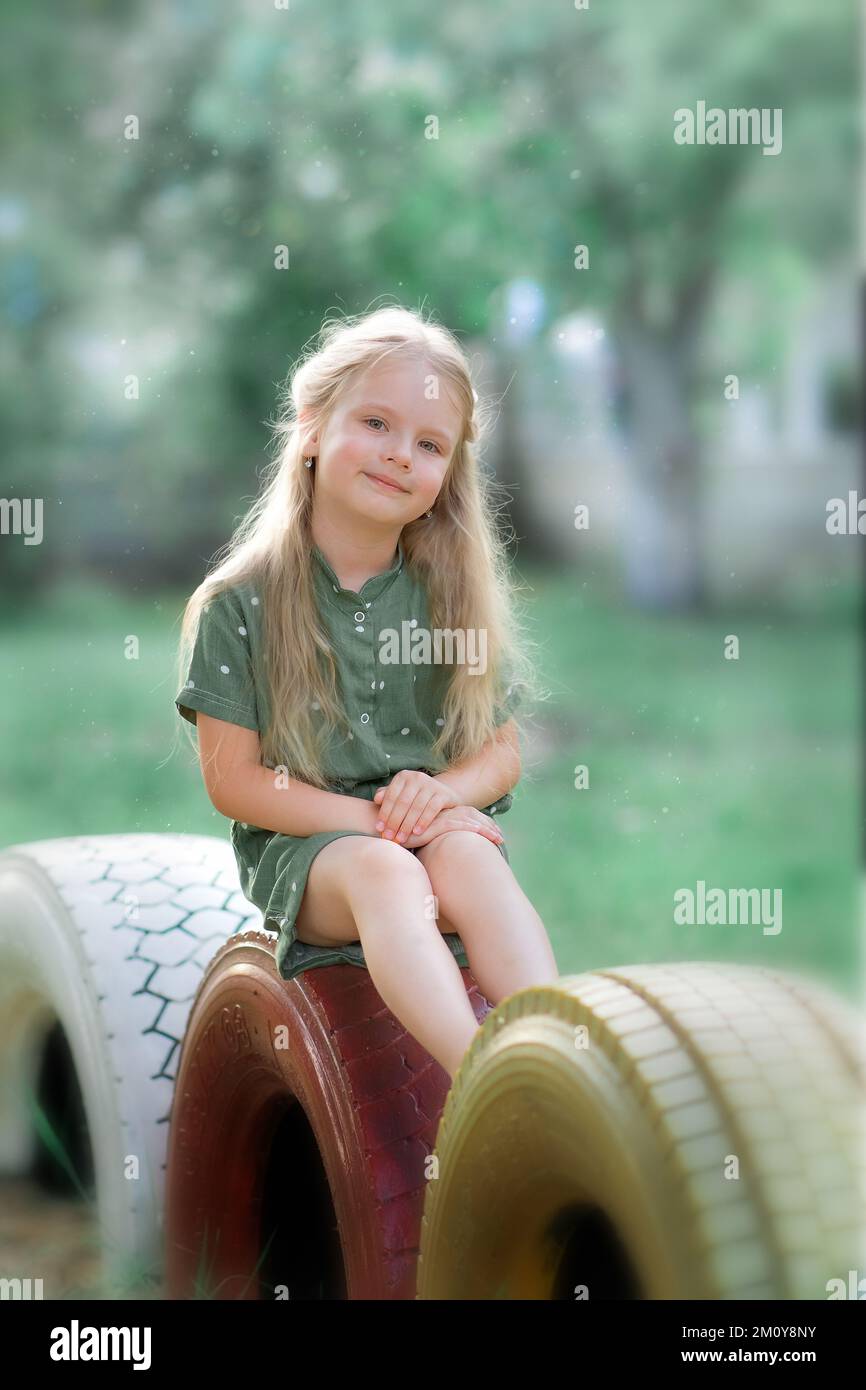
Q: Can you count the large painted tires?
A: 3